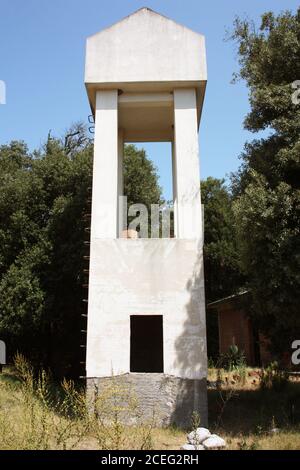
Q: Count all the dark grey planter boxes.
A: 0